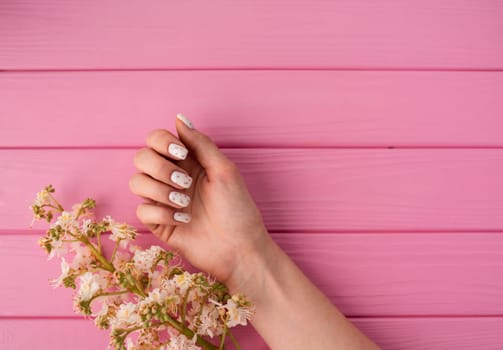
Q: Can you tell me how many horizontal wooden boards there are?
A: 5